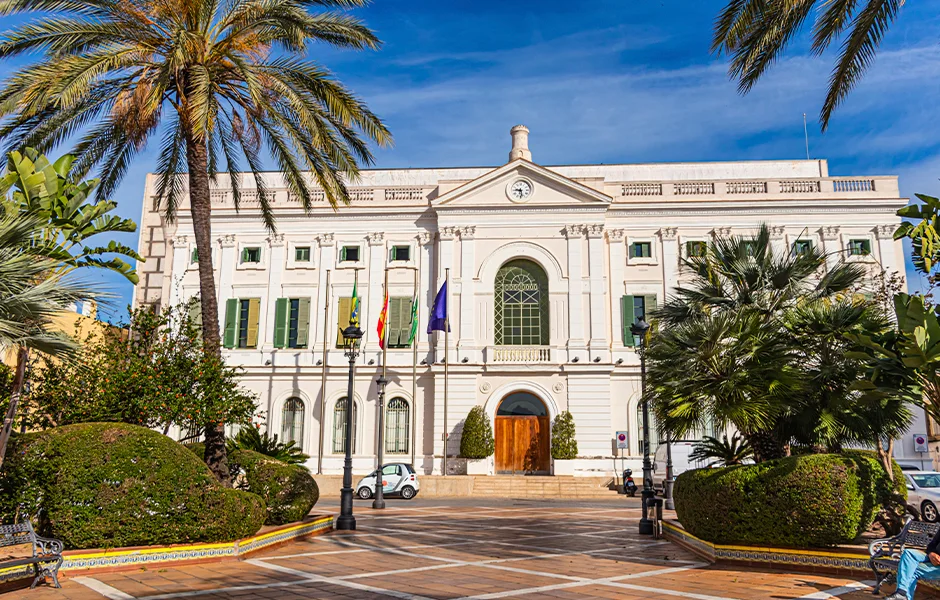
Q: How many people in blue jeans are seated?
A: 1